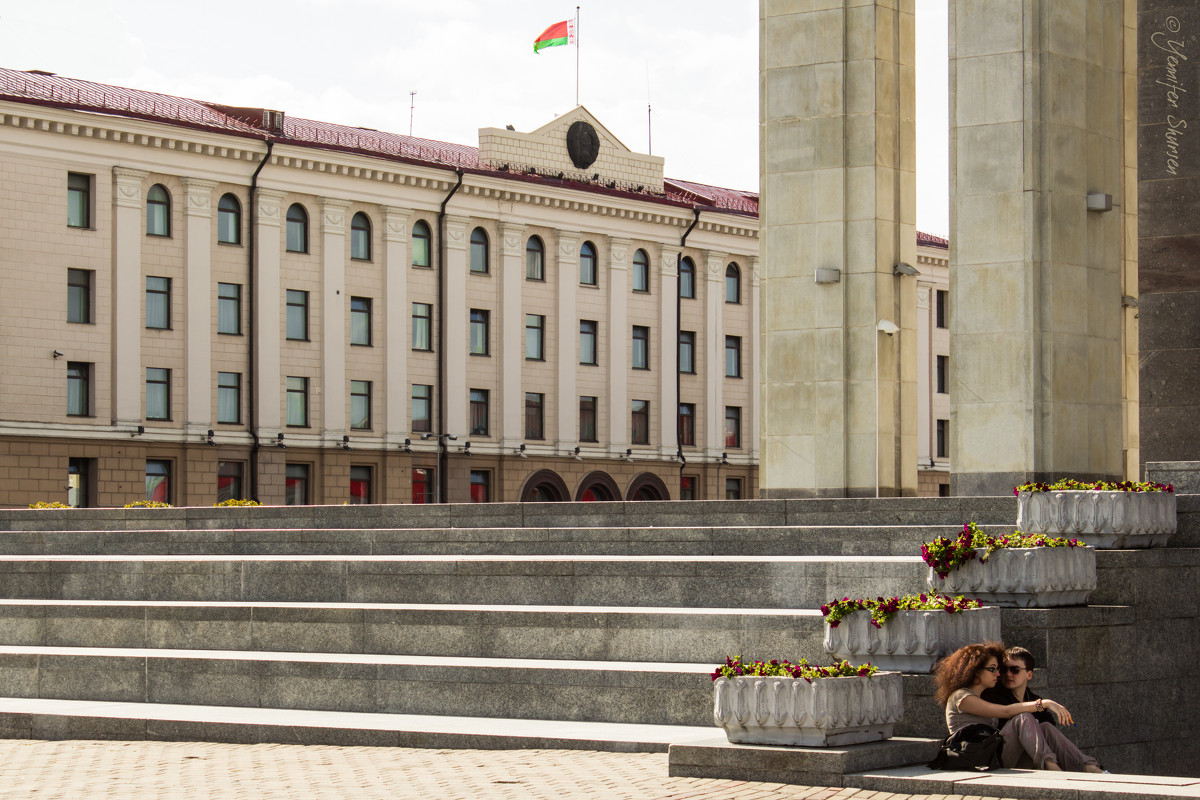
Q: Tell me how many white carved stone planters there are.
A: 4